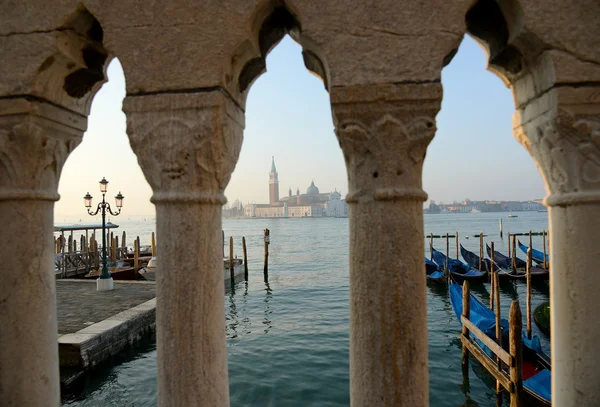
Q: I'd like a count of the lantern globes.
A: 3